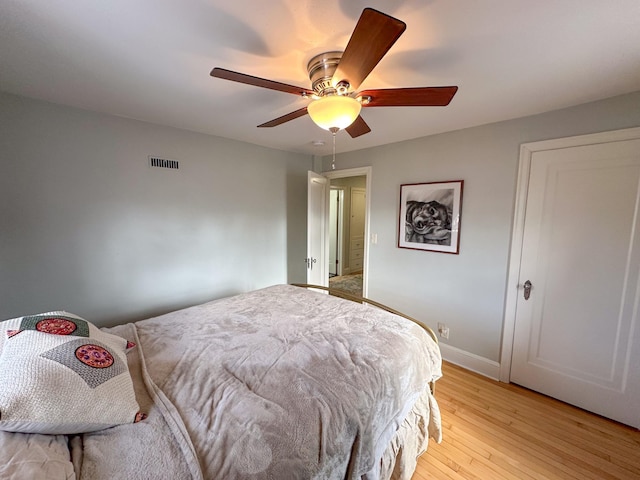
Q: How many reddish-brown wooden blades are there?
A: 5